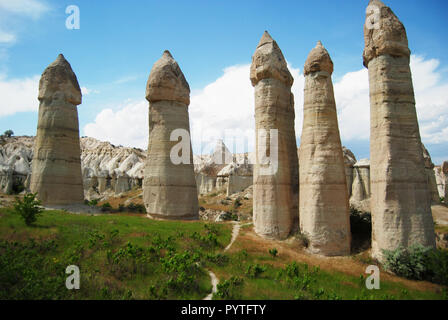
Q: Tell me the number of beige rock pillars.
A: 5